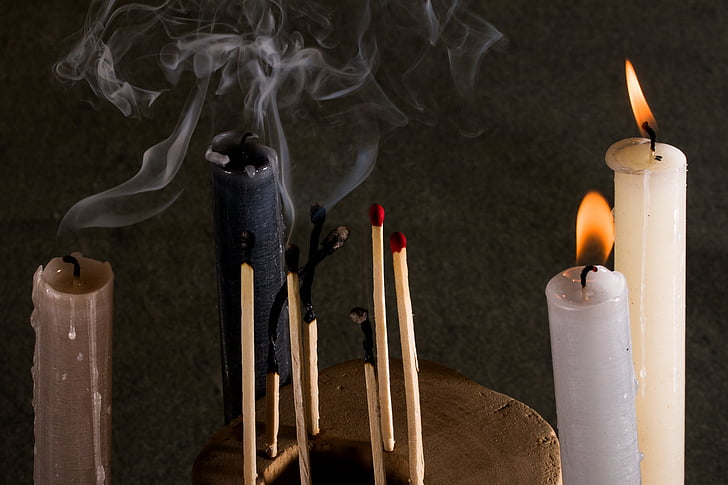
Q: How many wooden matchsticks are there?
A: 7